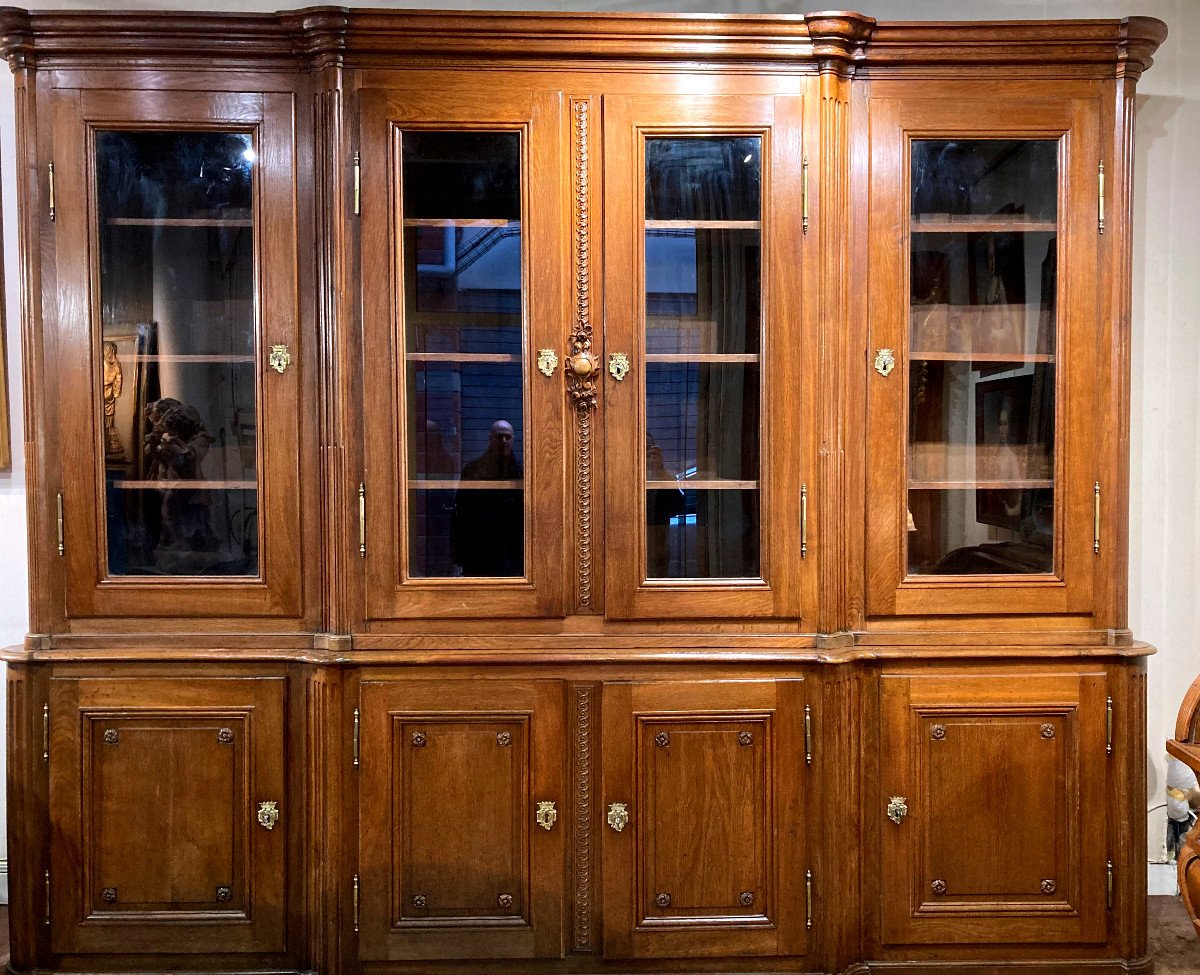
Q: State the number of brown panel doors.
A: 4